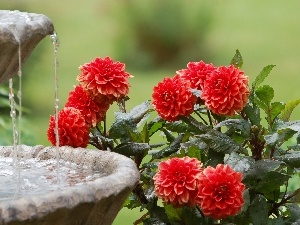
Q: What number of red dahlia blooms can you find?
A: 8